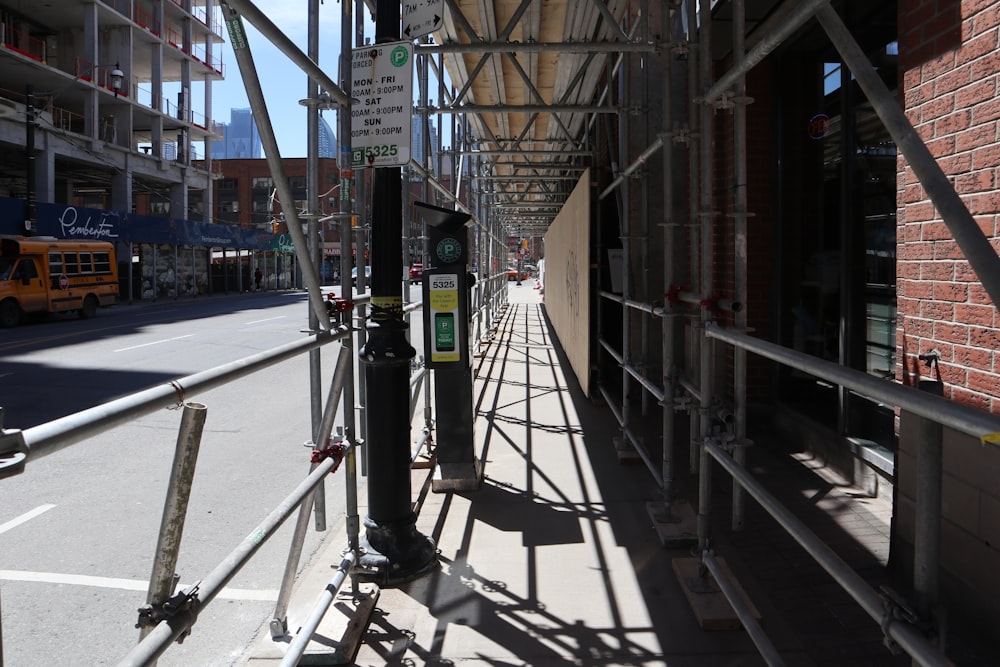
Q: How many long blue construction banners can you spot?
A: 1